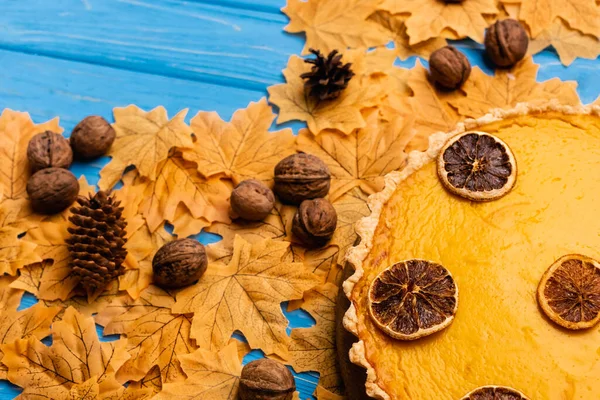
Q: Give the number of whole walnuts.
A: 10